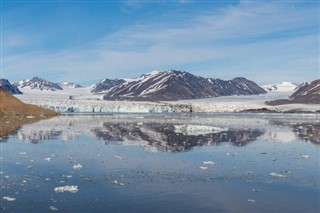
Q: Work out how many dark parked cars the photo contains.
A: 0